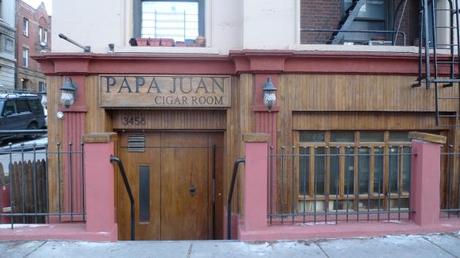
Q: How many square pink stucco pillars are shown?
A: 3